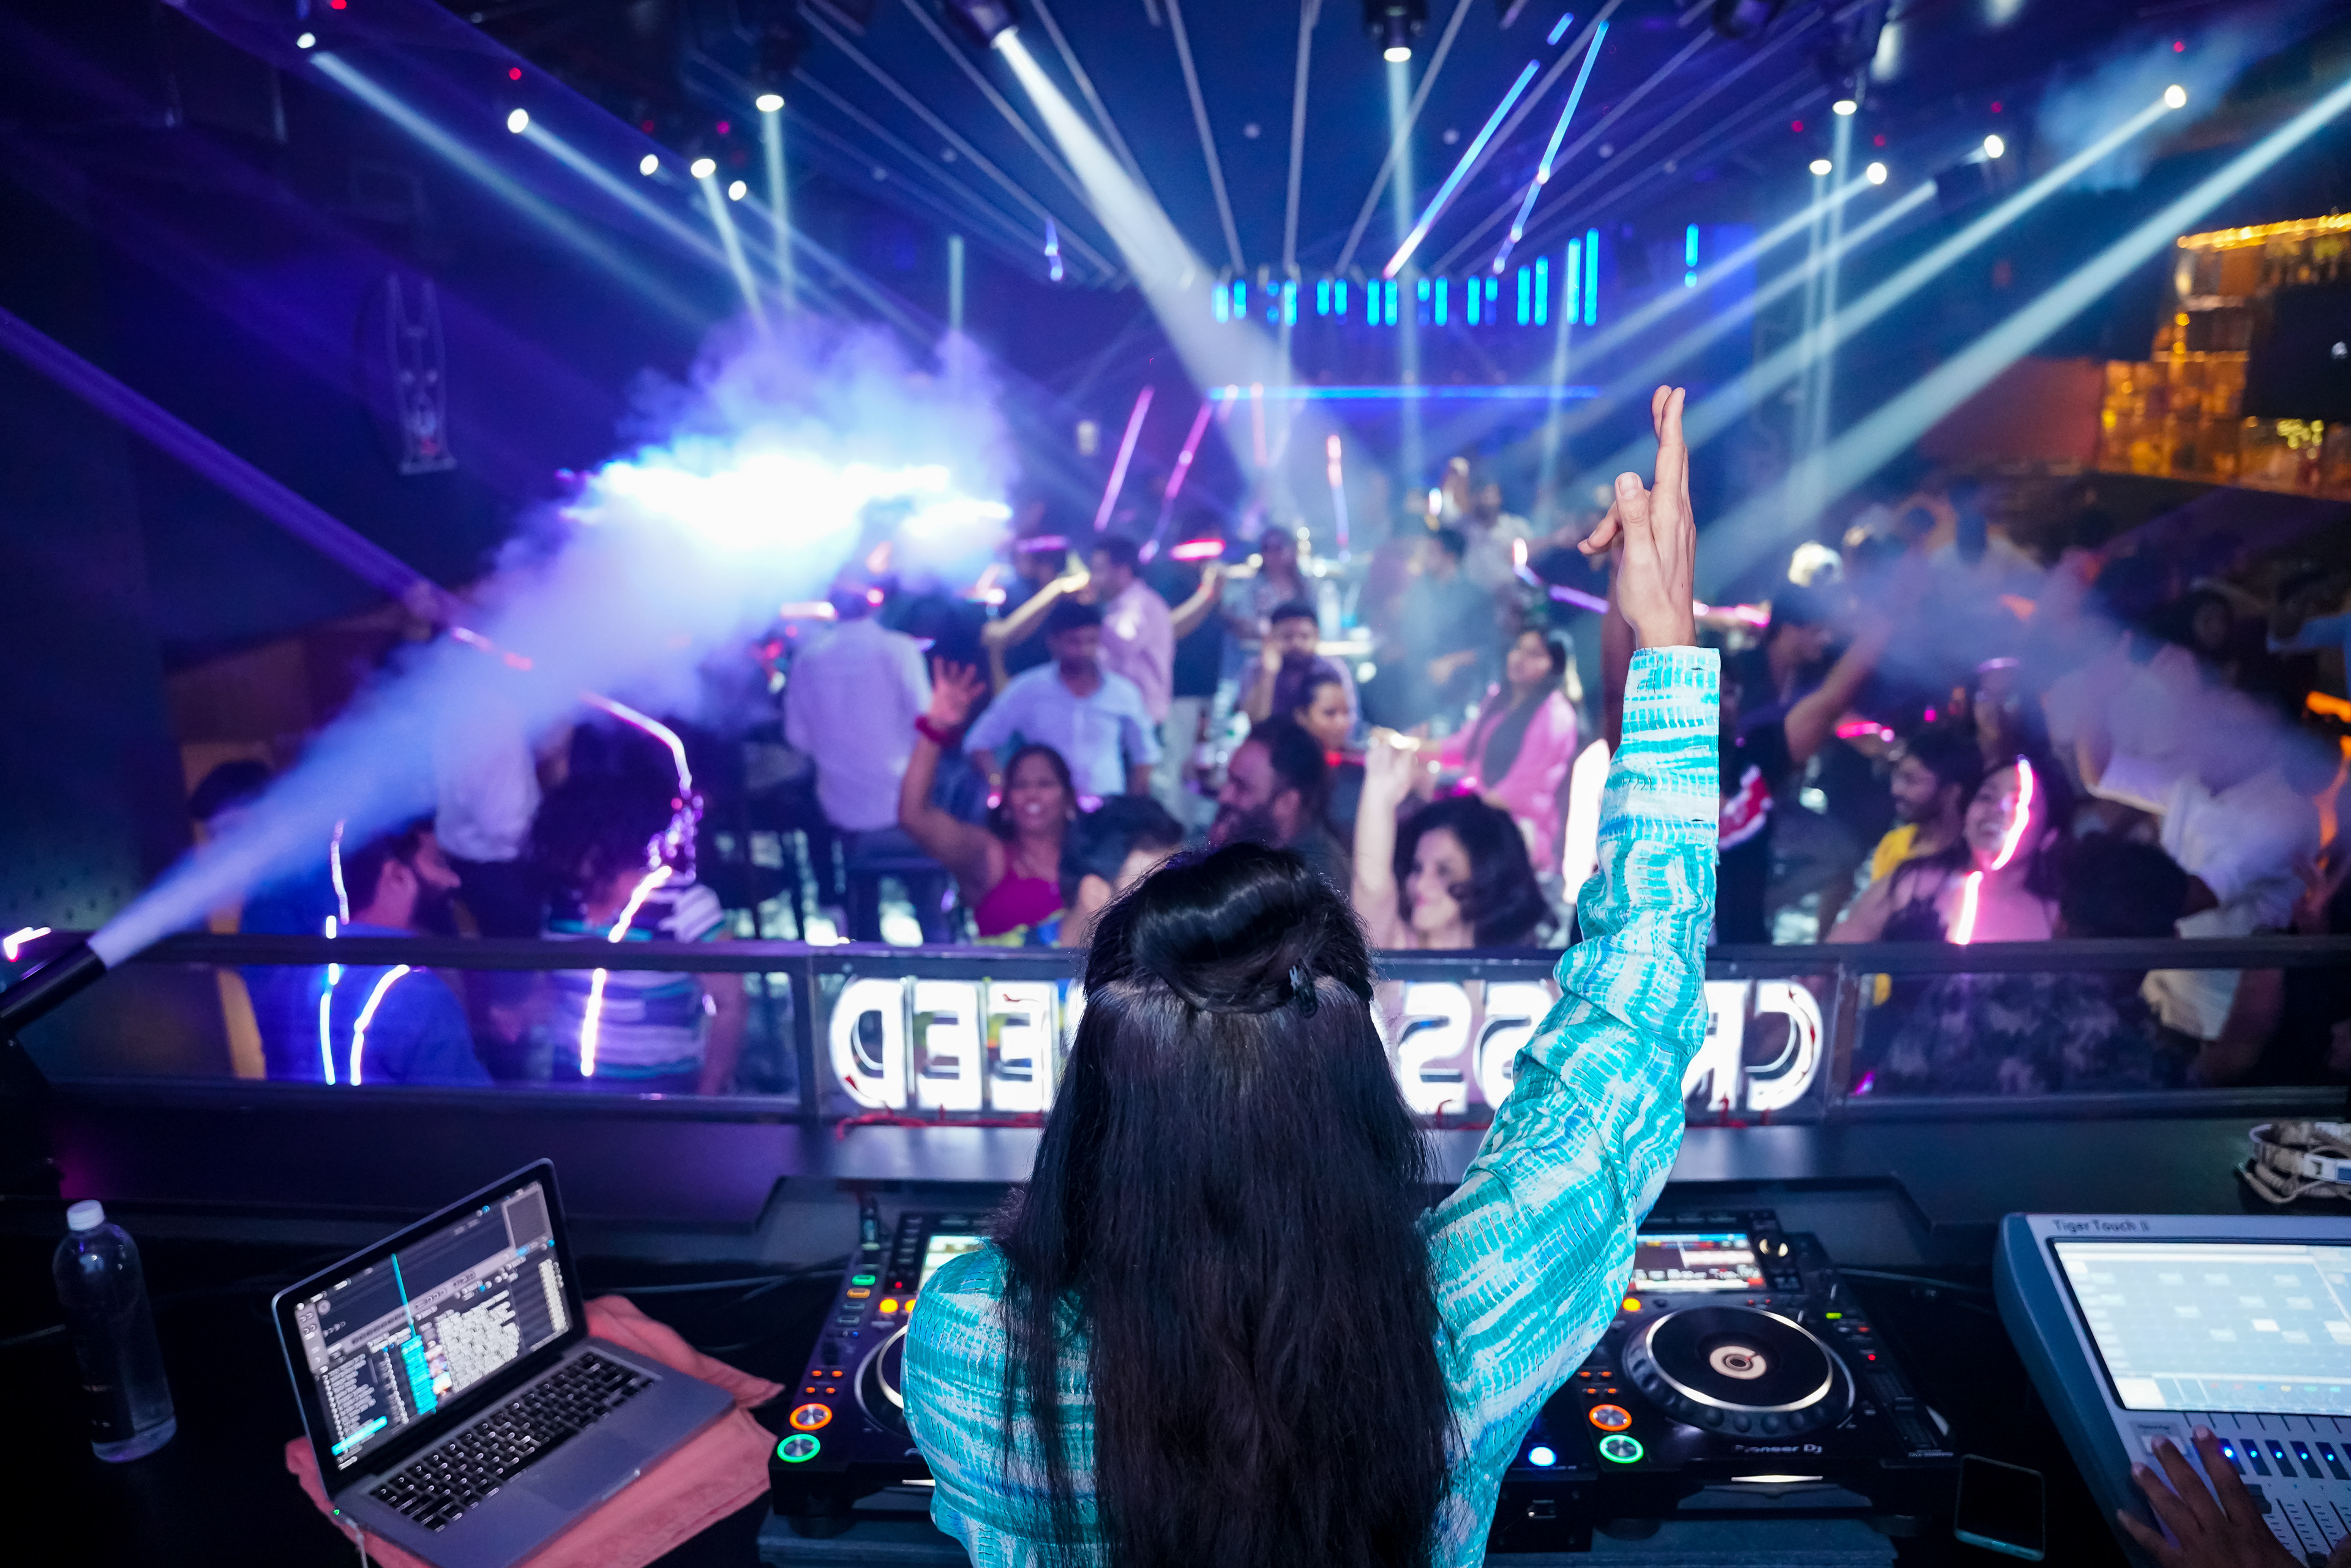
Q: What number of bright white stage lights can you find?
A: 13